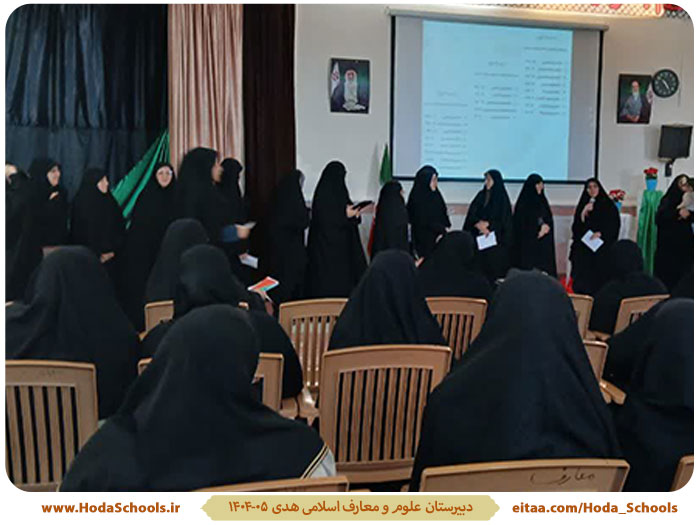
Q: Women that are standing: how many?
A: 14